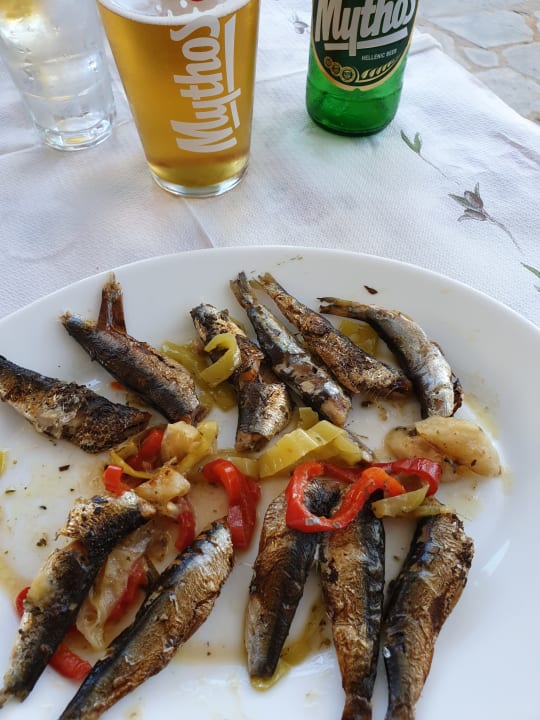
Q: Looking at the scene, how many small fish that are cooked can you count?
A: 11